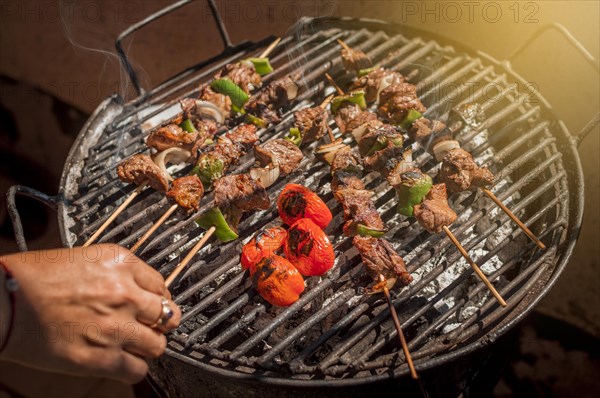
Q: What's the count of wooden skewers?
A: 6